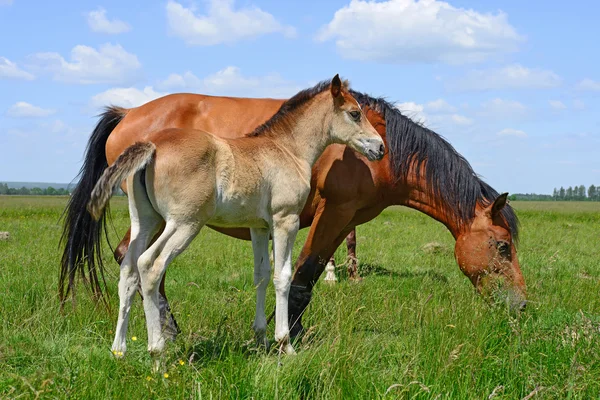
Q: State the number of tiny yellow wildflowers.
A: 6